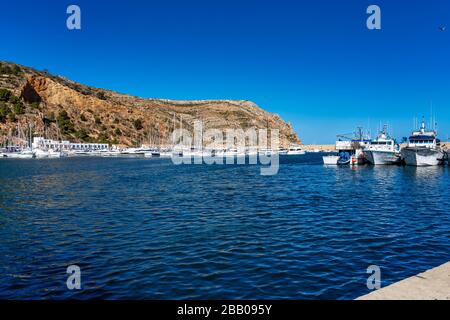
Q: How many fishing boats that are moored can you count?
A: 3